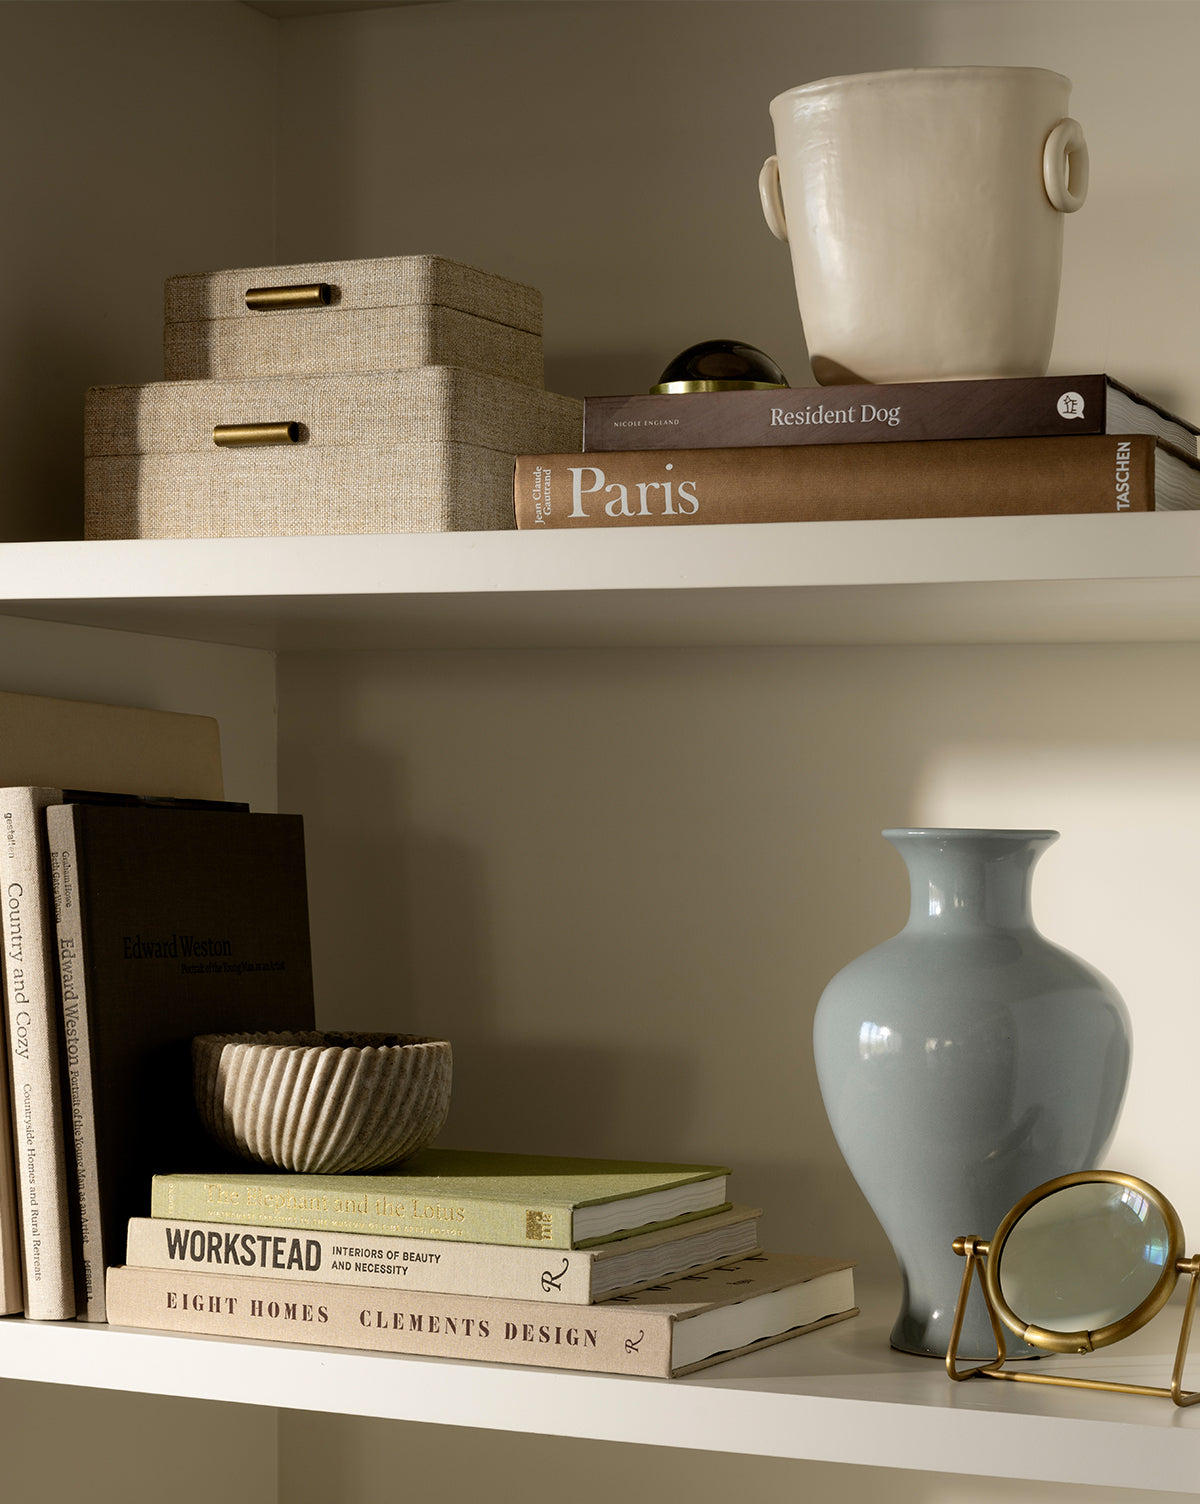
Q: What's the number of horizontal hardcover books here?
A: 5